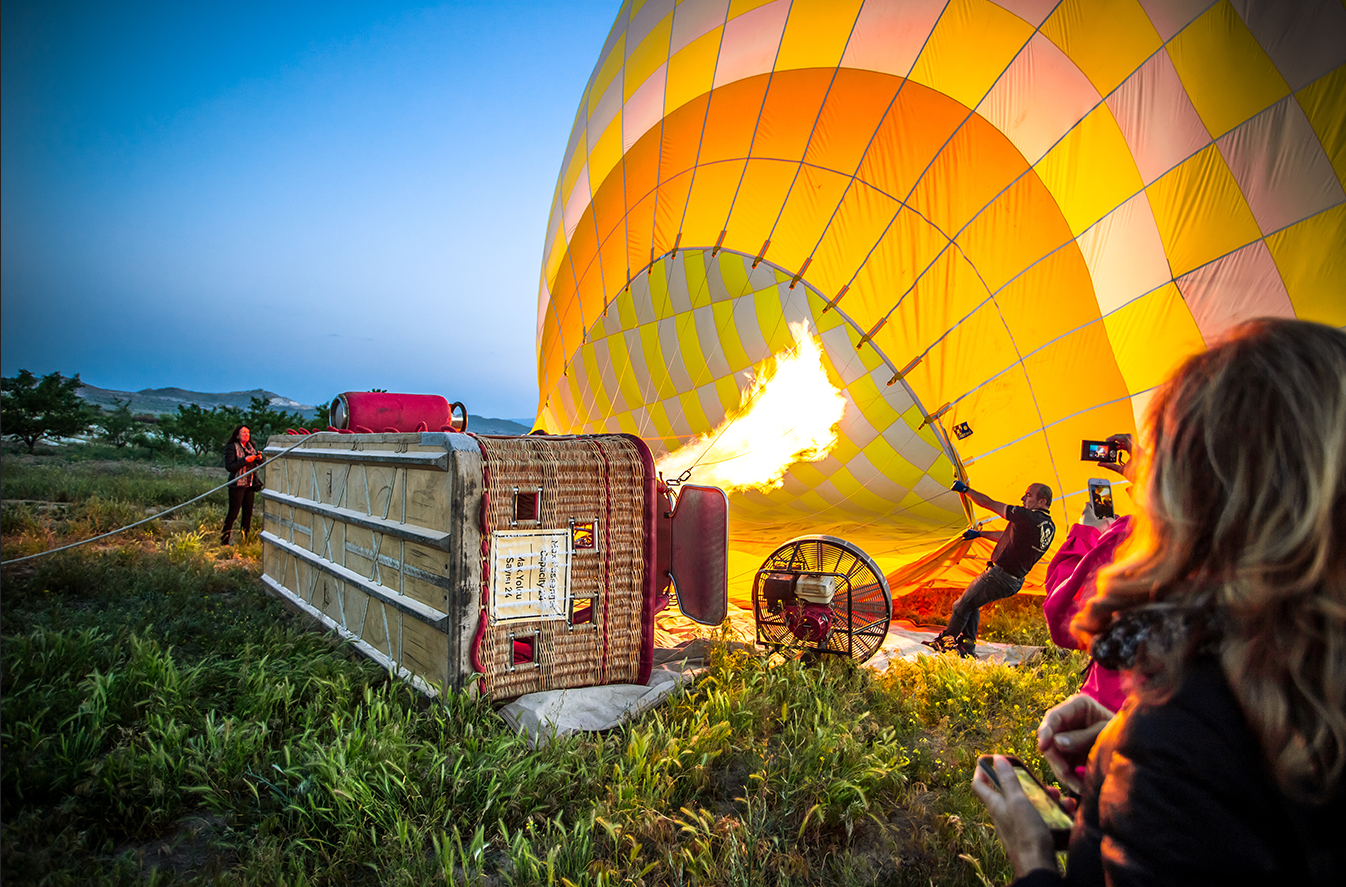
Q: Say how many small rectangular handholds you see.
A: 4